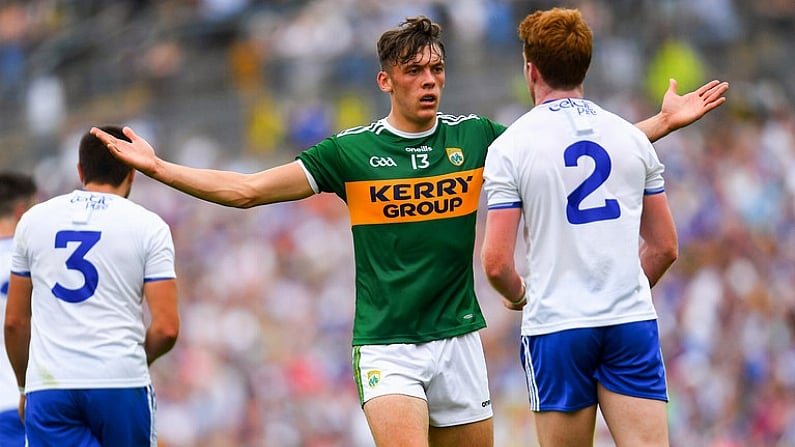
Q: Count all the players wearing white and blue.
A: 3